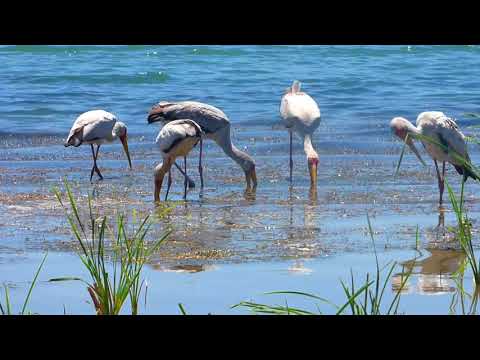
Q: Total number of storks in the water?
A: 5